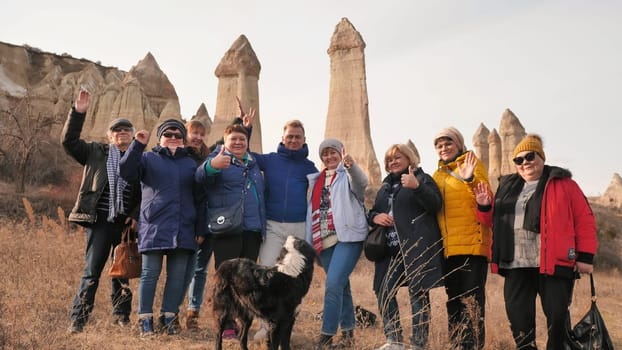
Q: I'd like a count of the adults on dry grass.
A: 9